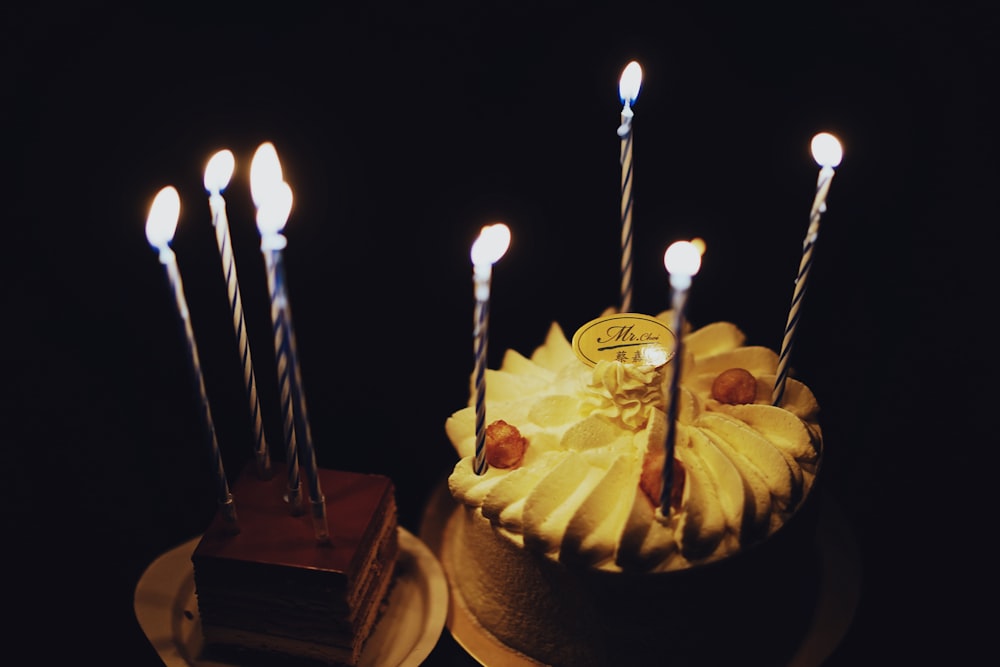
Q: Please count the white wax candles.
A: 8